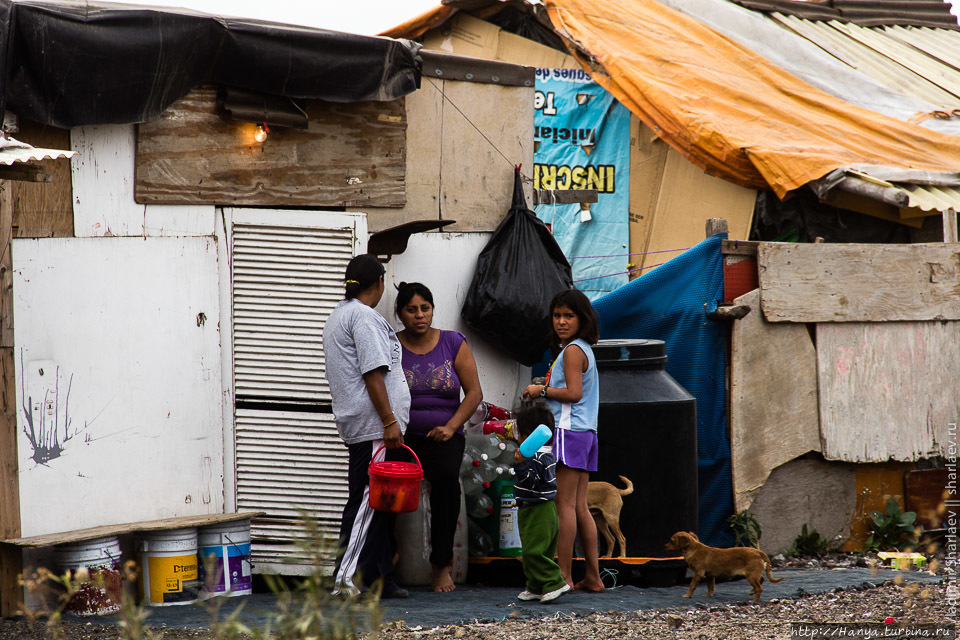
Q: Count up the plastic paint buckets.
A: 3